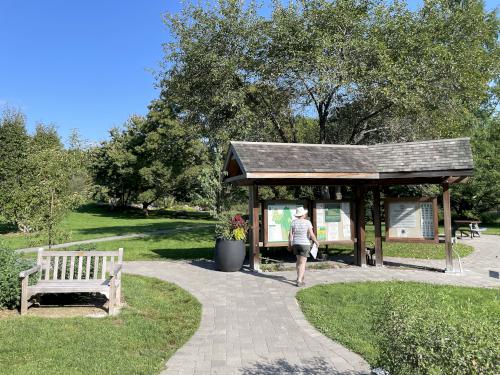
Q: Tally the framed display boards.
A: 3